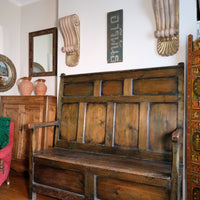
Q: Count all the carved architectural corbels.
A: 2